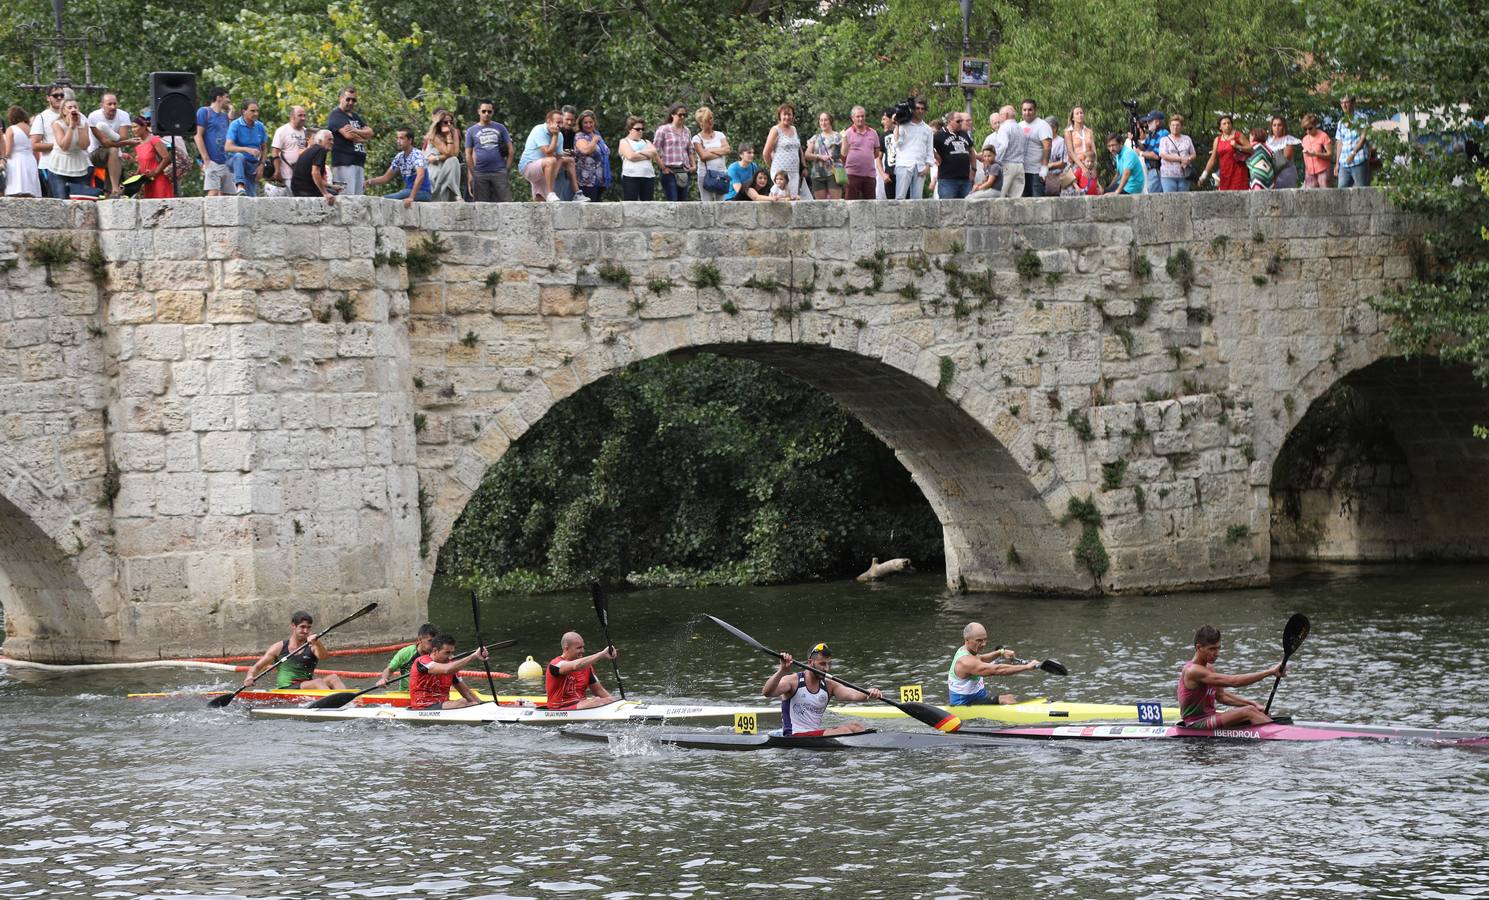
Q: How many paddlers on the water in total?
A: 7